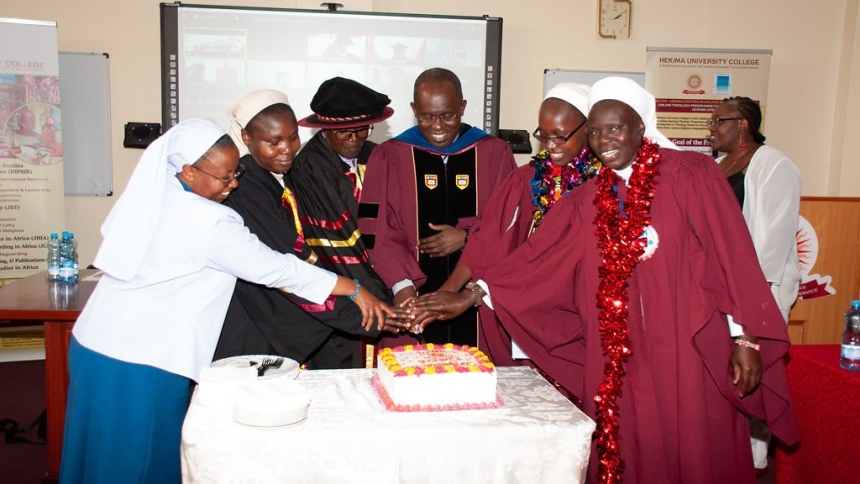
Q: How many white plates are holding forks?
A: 1